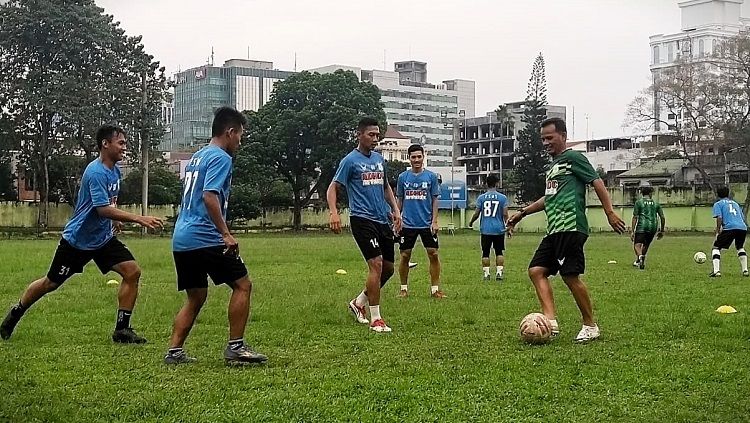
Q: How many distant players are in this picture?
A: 3